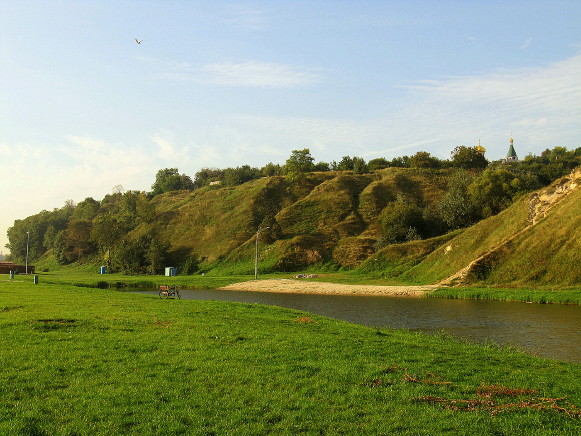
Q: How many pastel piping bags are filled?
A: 0